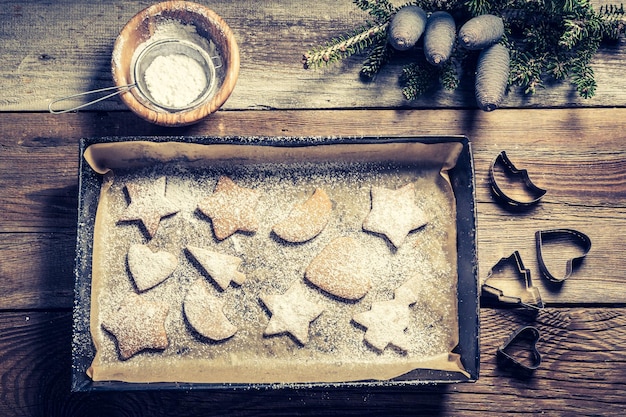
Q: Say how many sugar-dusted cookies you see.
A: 11